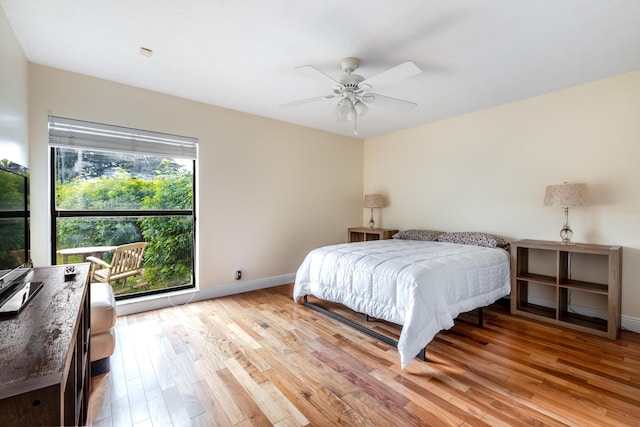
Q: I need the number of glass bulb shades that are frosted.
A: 3